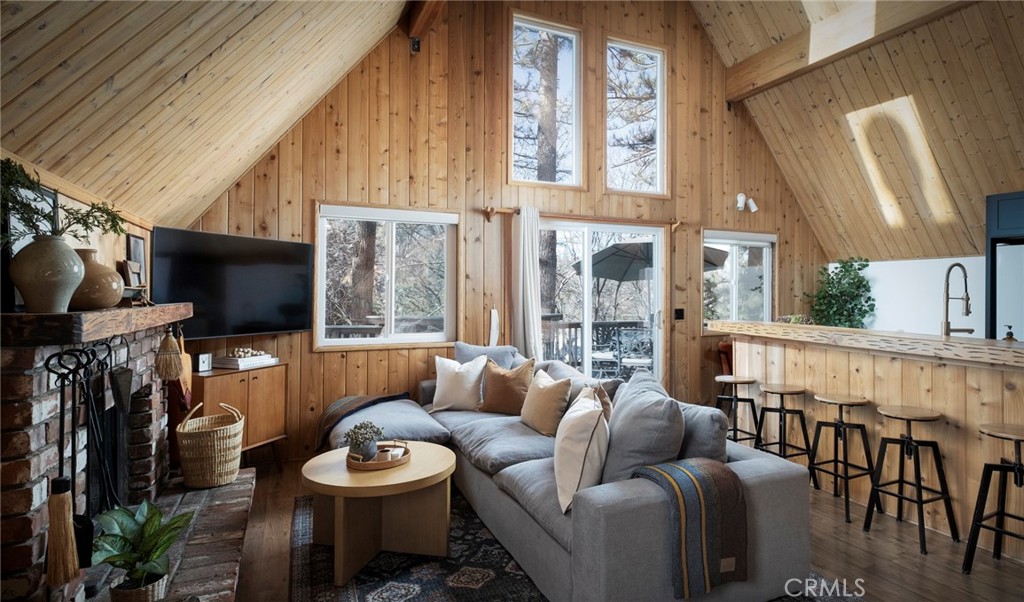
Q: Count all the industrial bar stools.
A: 5